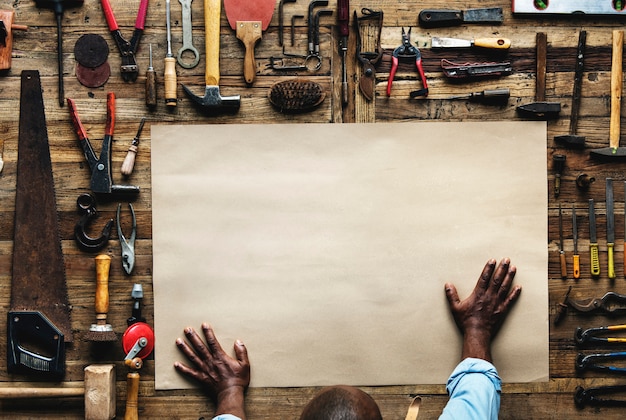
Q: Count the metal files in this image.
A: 5